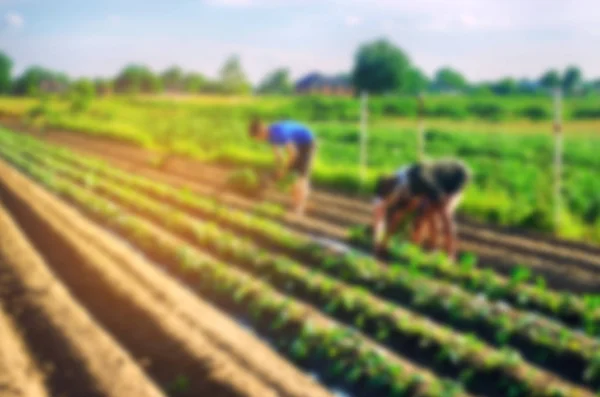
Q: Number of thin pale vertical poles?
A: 3